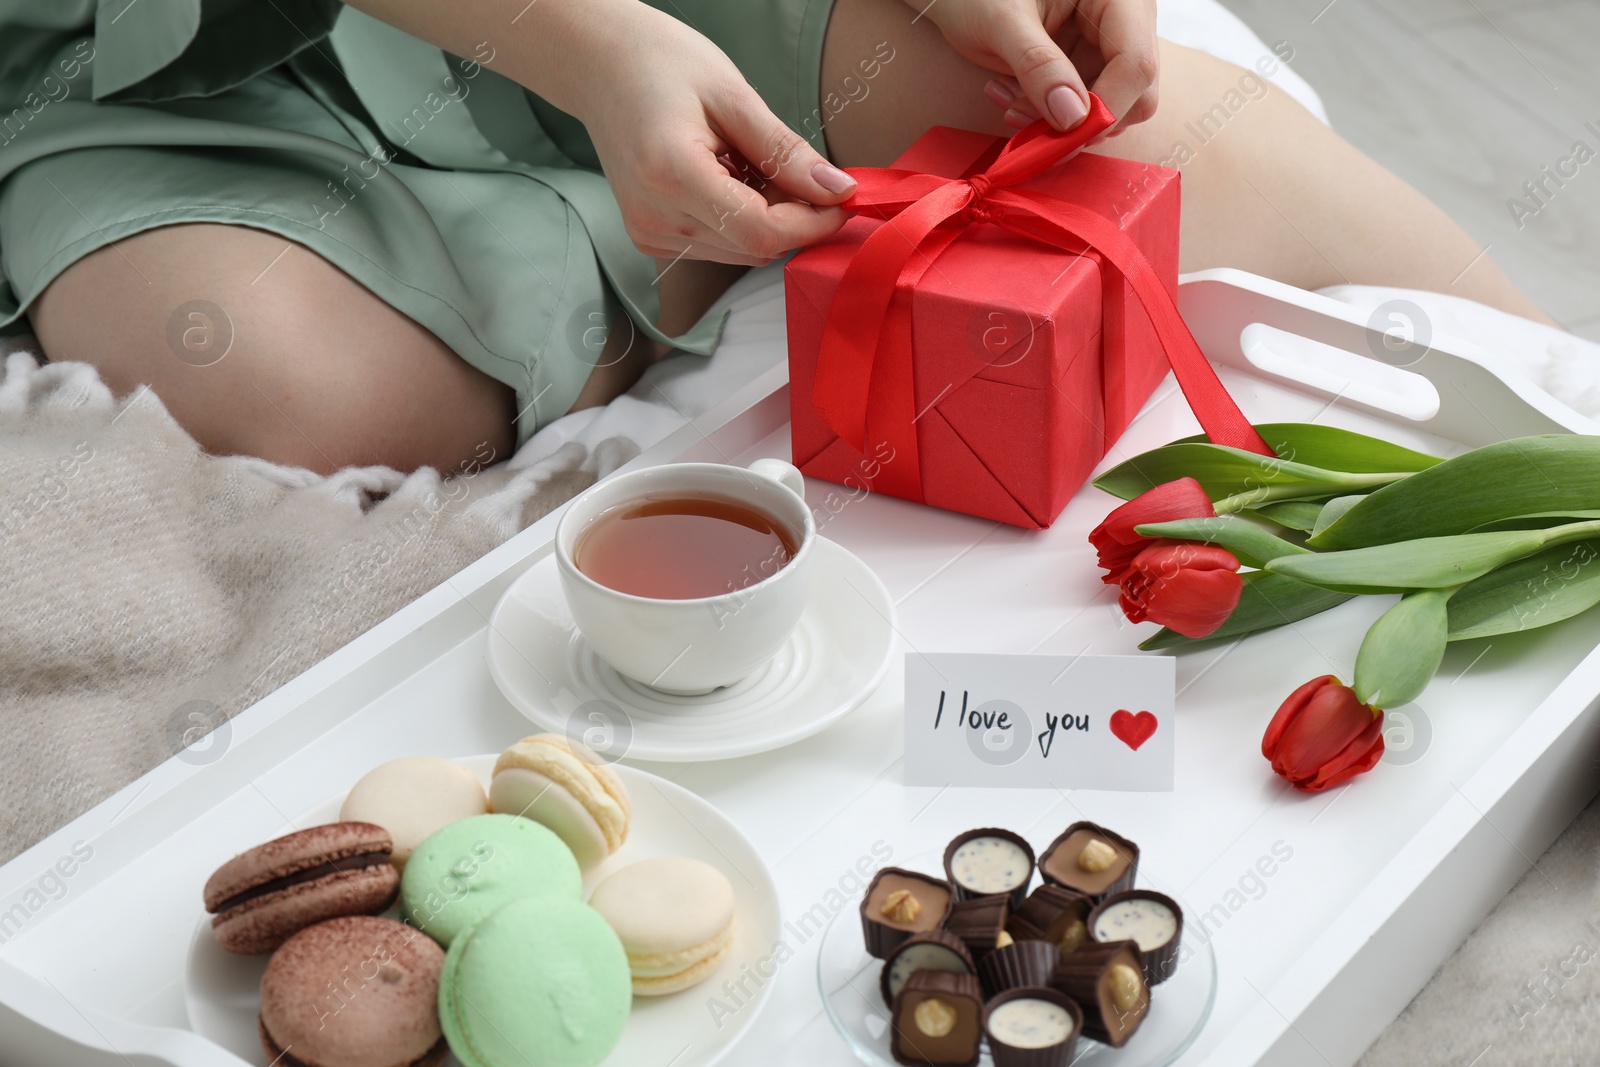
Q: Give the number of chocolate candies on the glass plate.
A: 11